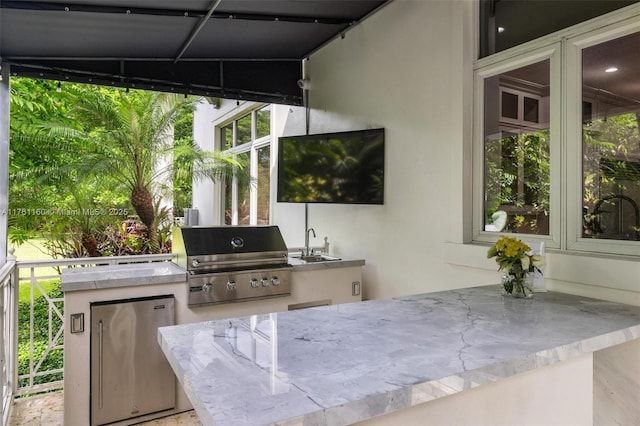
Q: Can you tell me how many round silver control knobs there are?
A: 5